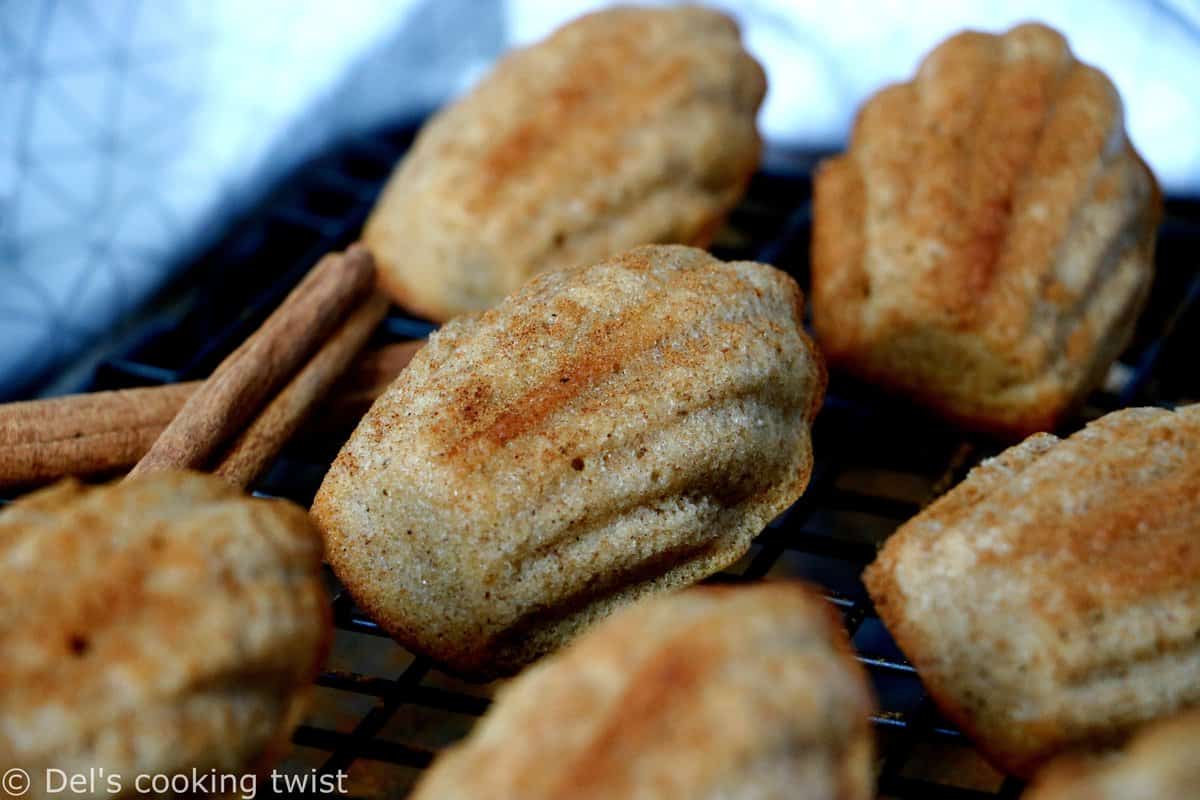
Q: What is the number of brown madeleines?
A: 7